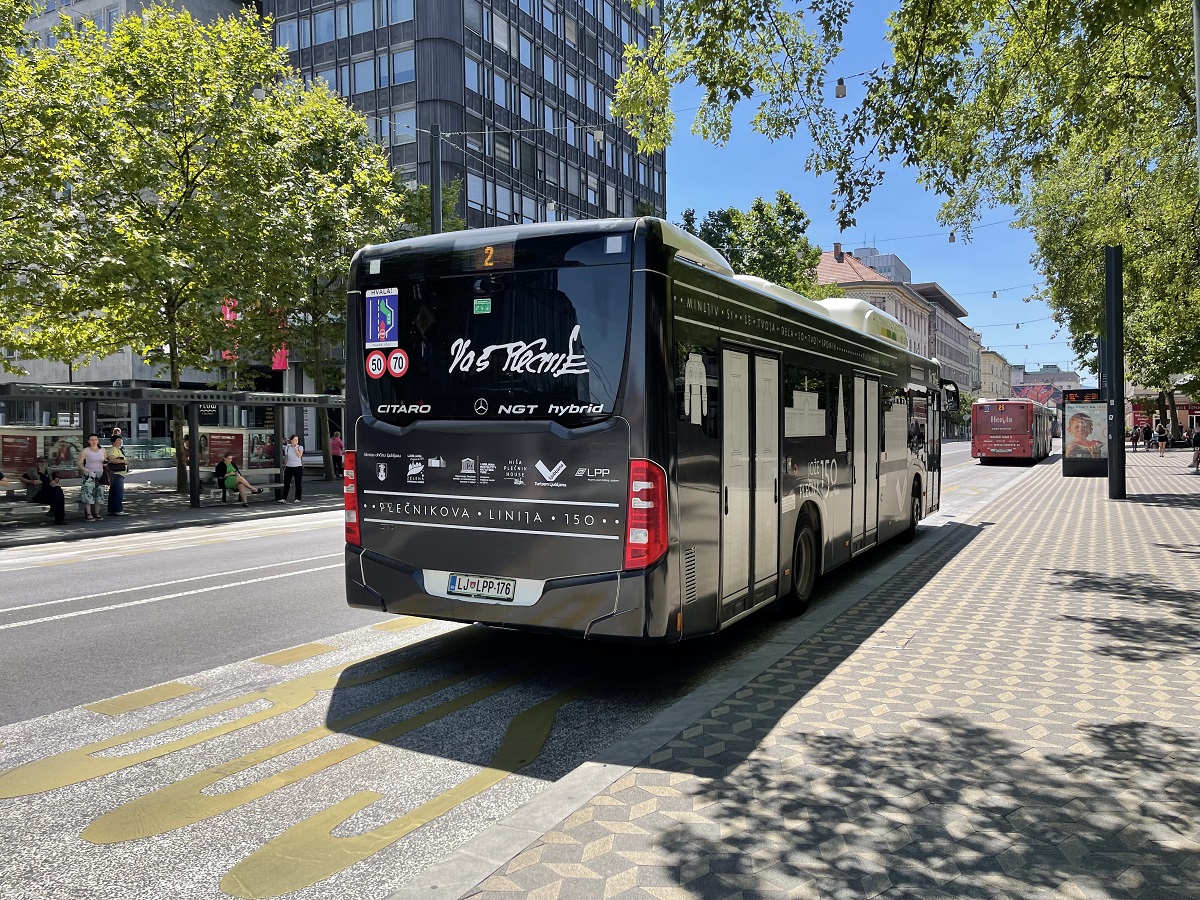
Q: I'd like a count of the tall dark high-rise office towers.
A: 1